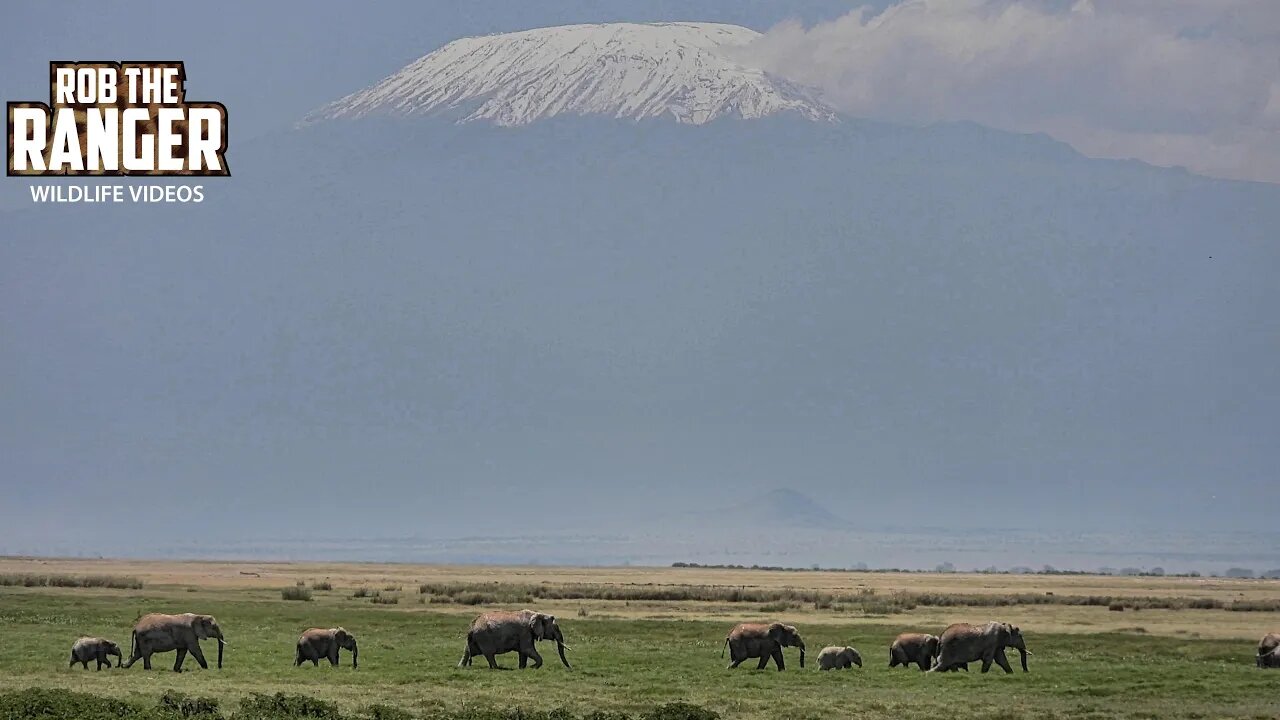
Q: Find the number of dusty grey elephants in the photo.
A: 9